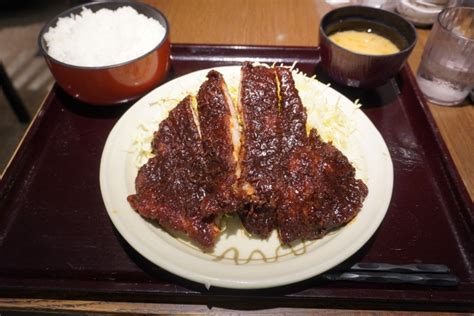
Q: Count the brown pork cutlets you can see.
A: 2